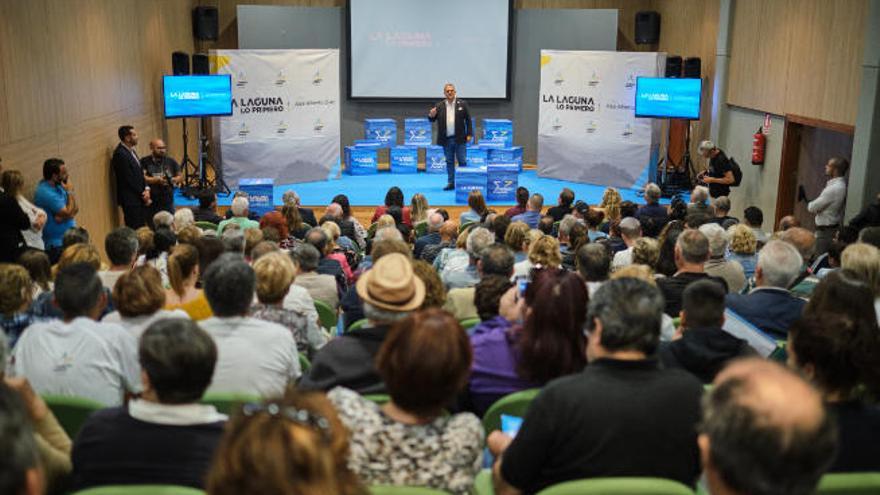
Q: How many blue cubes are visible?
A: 12